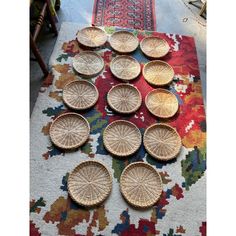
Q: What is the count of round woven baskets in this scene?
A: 14